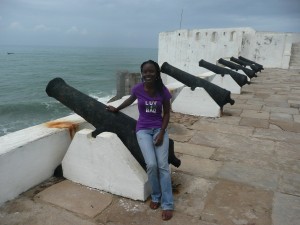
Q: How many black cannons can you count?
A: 6